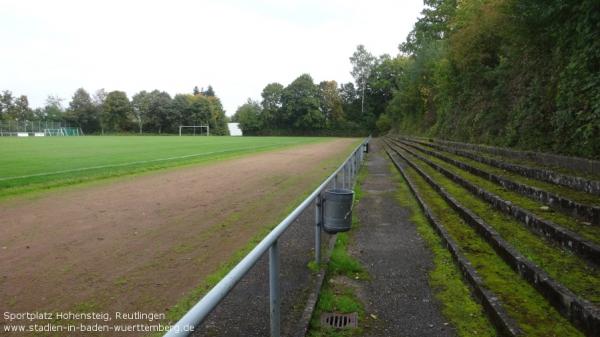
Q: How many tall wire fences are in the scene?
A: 1